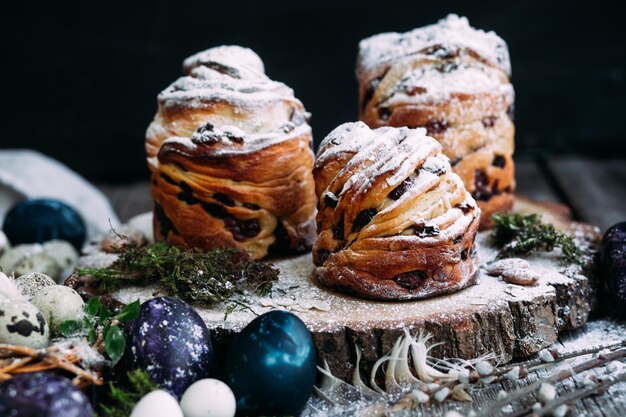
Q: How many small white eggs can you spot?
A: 2